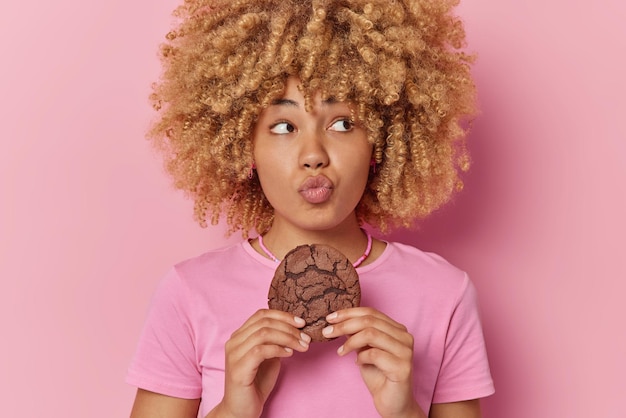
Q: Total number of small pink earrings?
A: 2